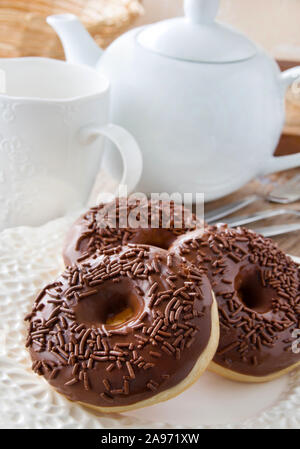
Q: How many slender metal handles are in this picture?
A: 3